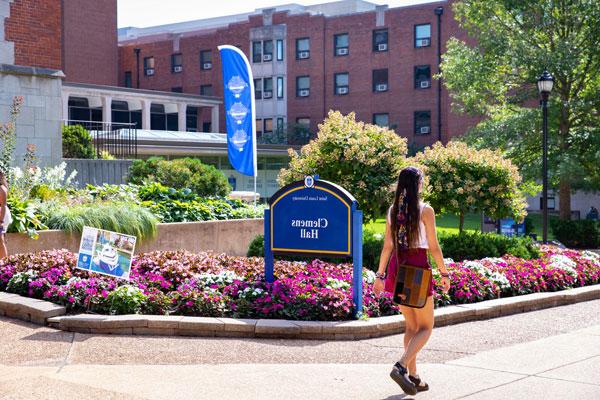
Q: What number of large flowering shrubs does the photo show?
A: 2